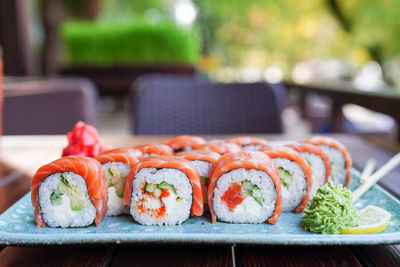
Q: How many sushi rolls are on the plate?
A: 12